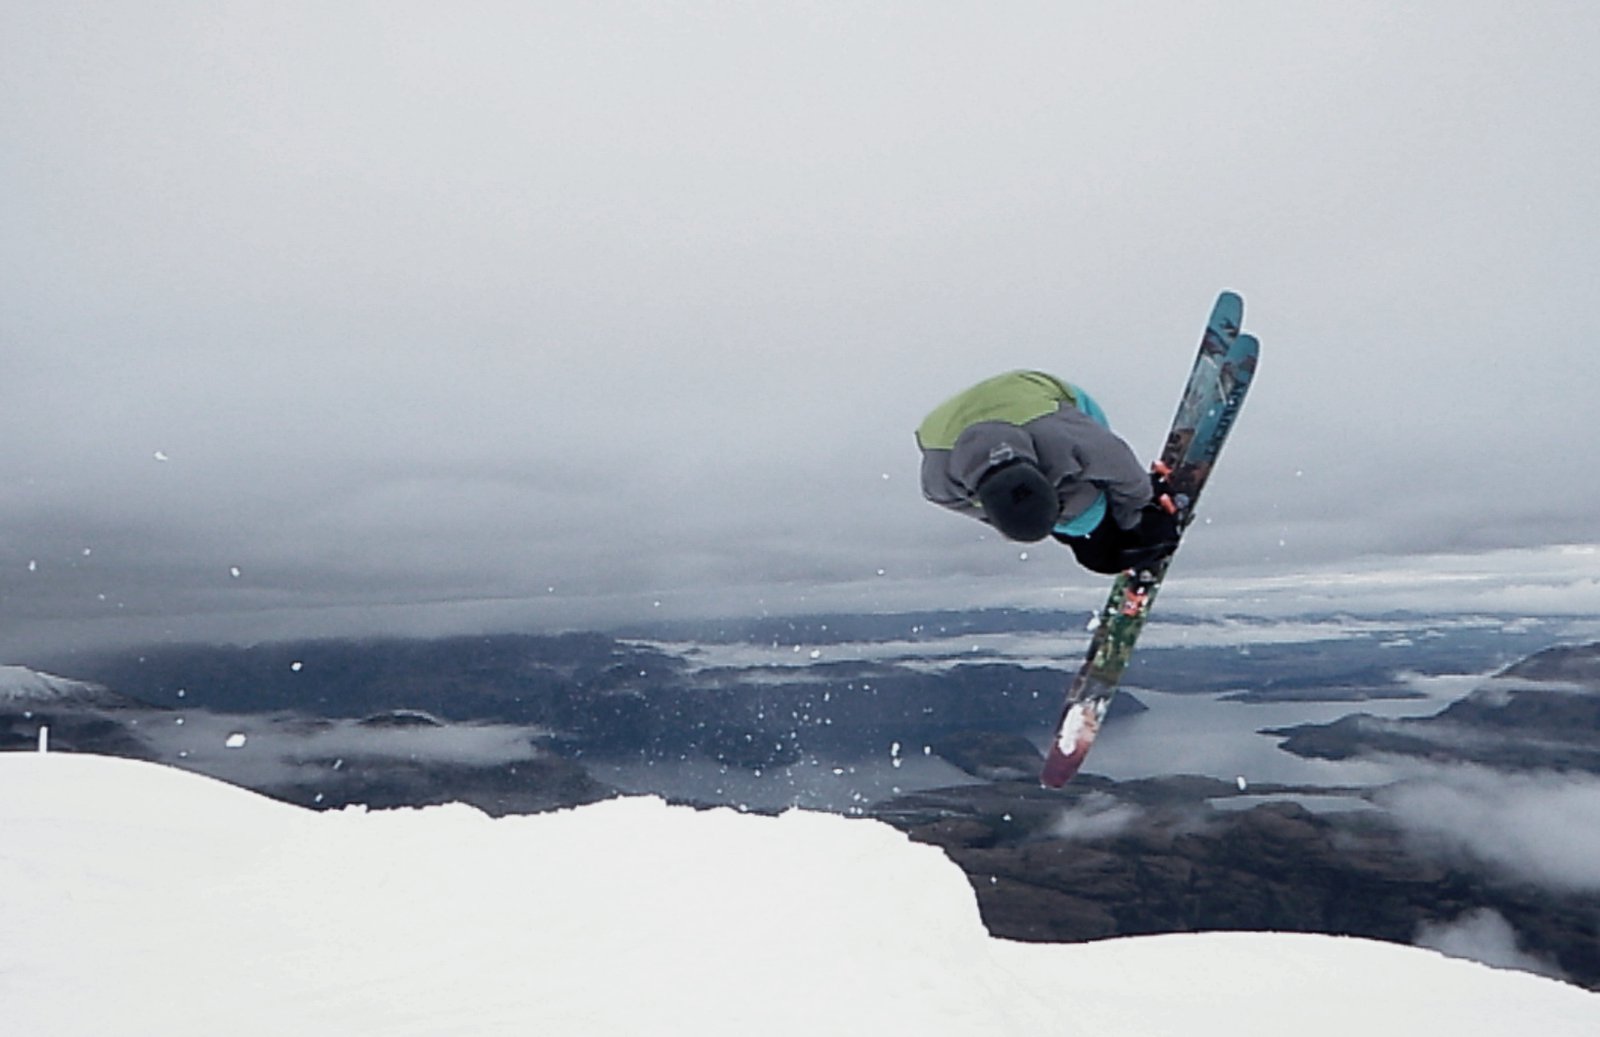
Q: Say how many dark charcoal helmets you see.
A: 1